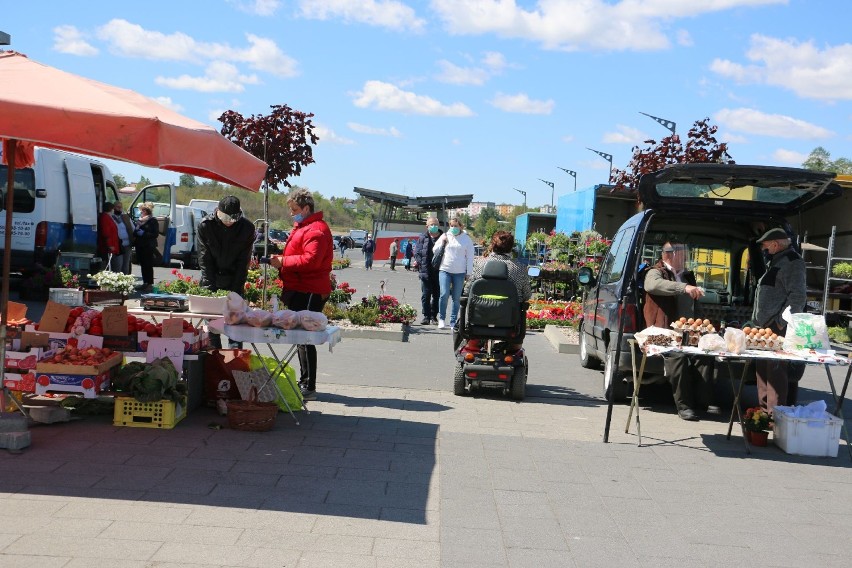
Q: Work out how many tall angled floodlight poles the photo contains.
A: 5